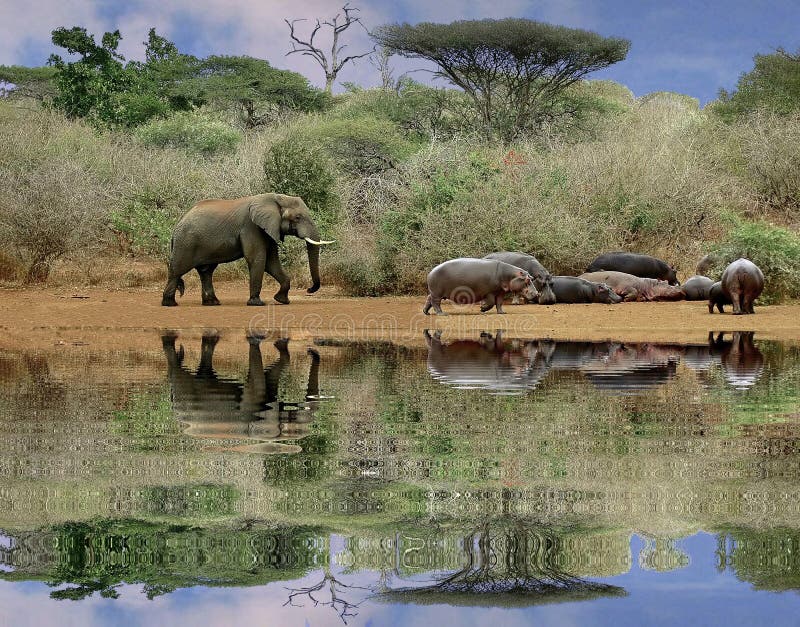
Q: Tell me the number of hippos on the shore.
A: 9